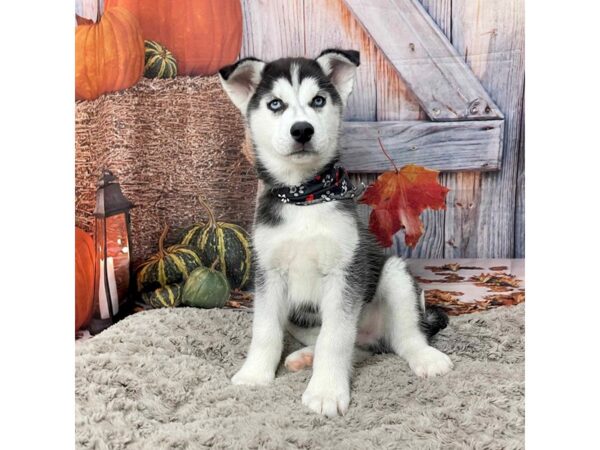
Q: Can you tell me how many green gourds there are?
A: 5